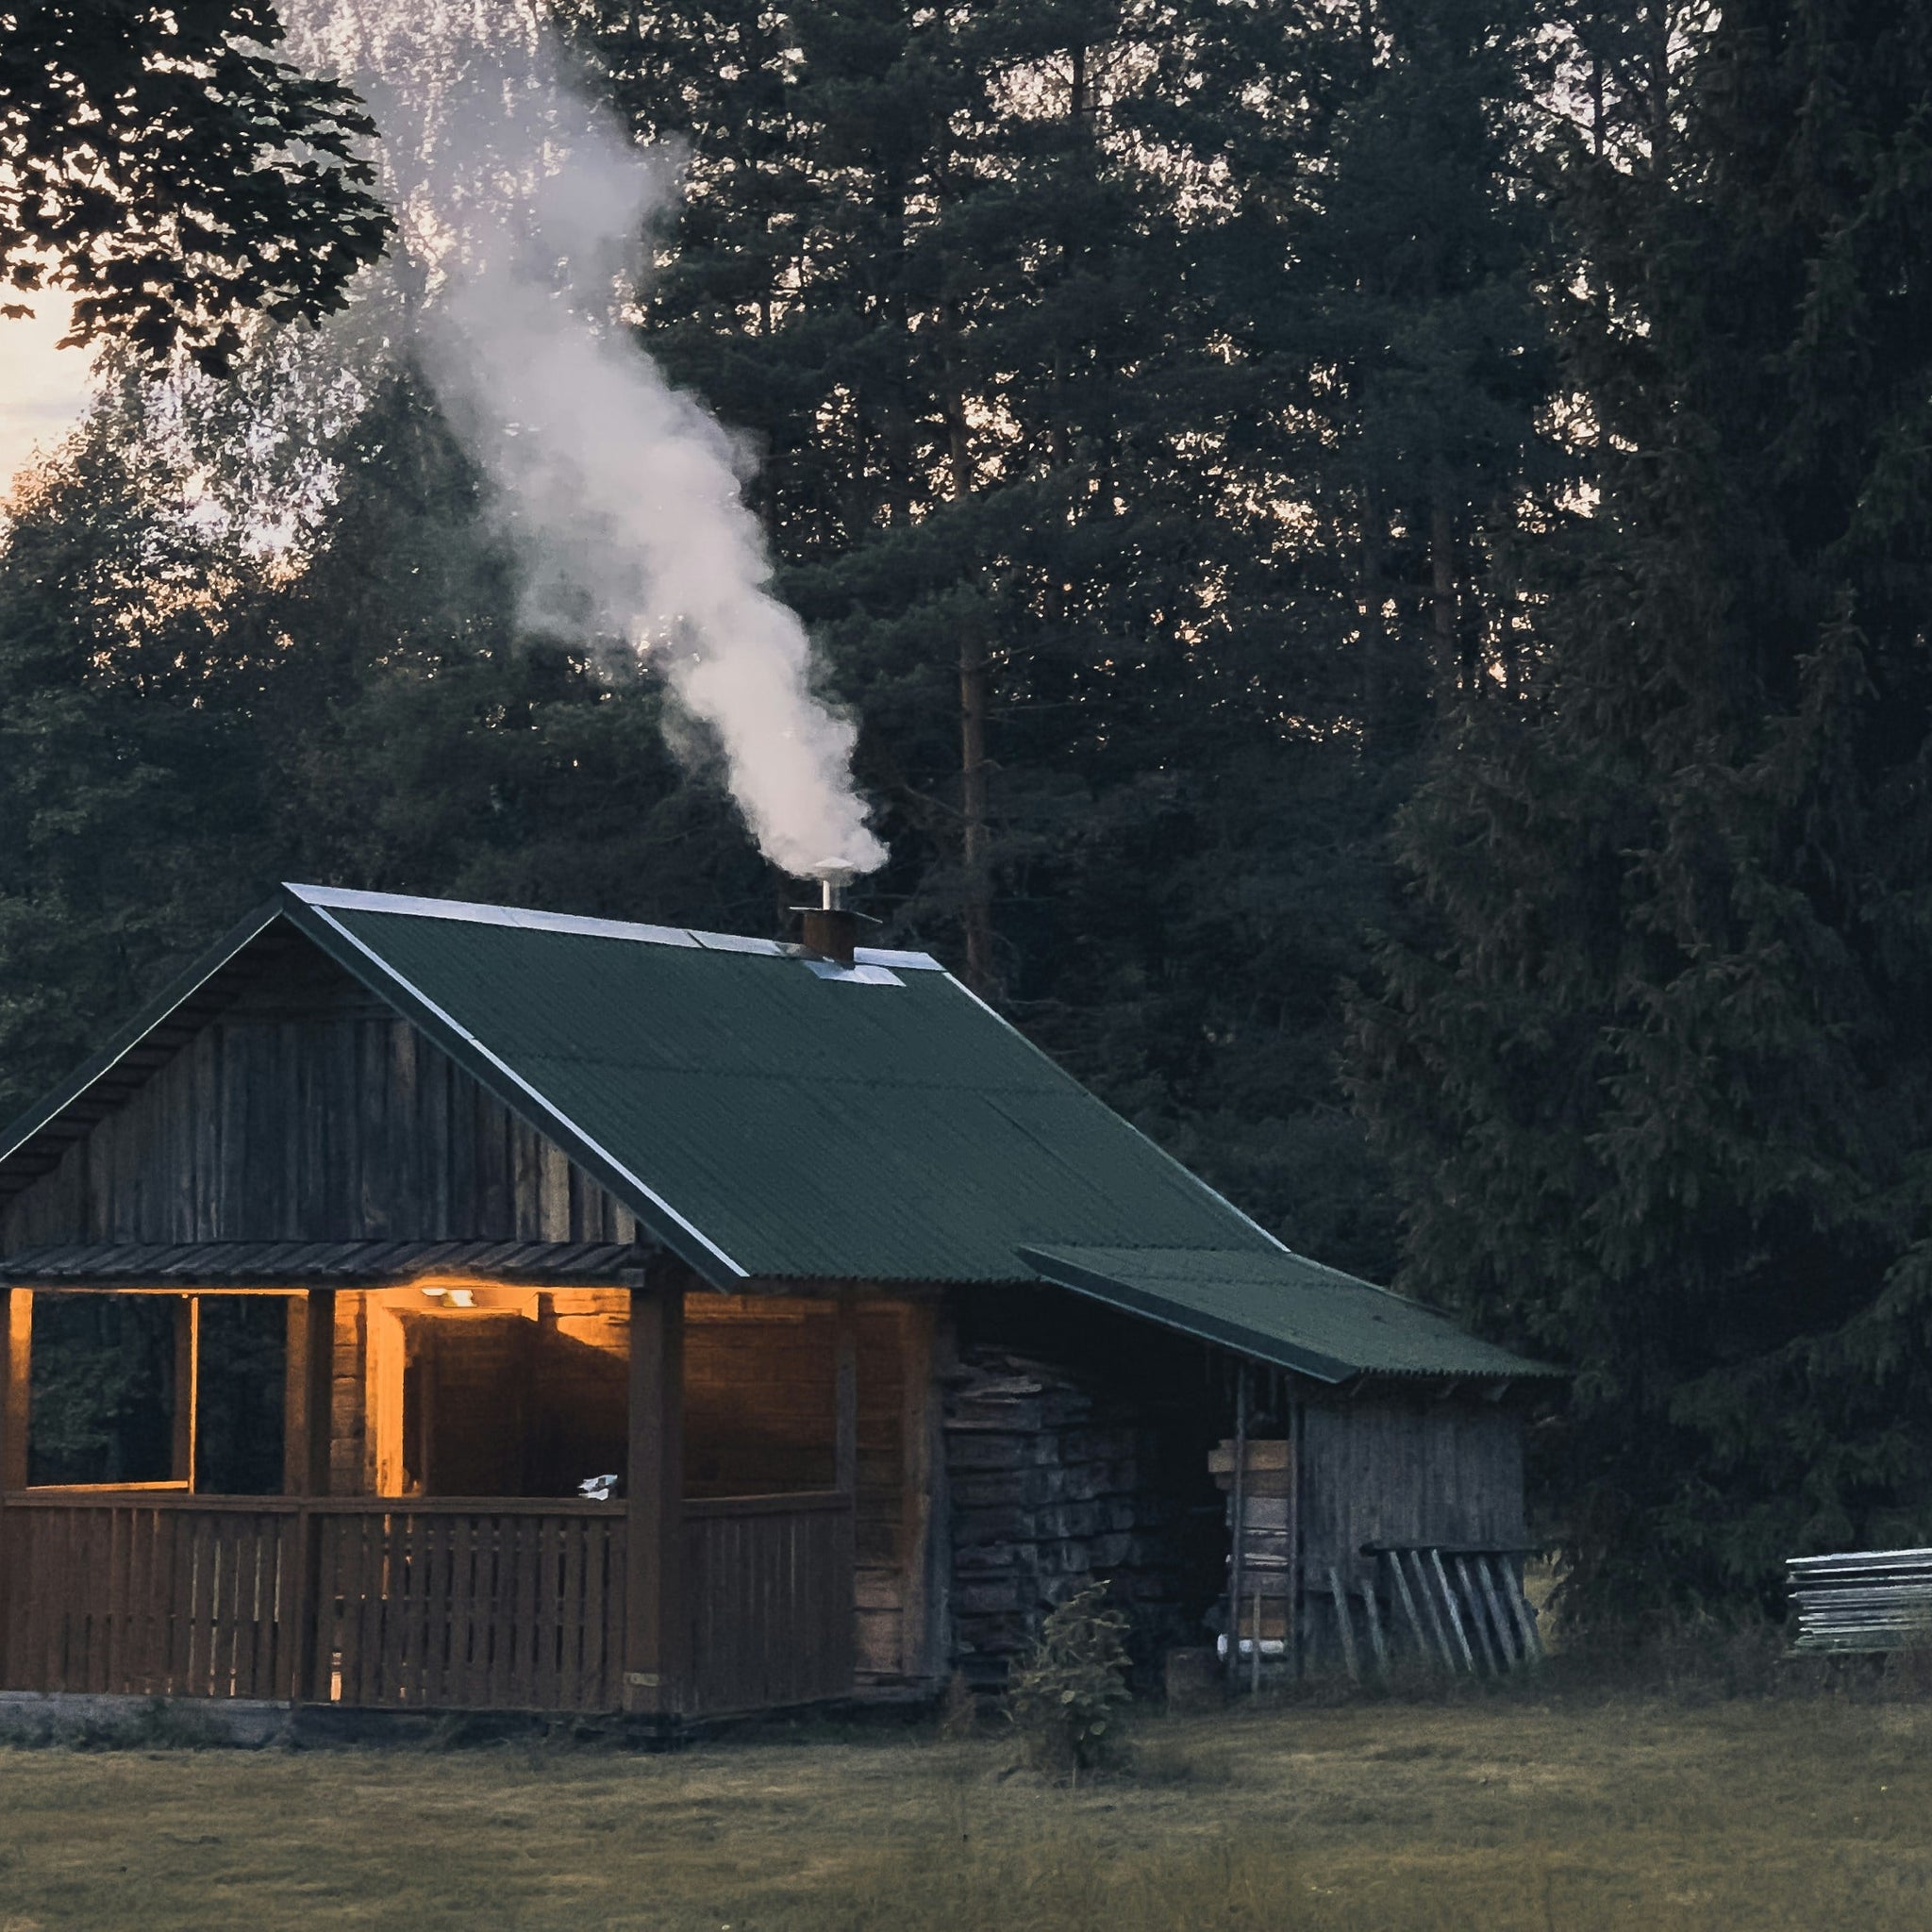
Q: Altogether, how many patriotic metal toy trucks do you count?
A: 0